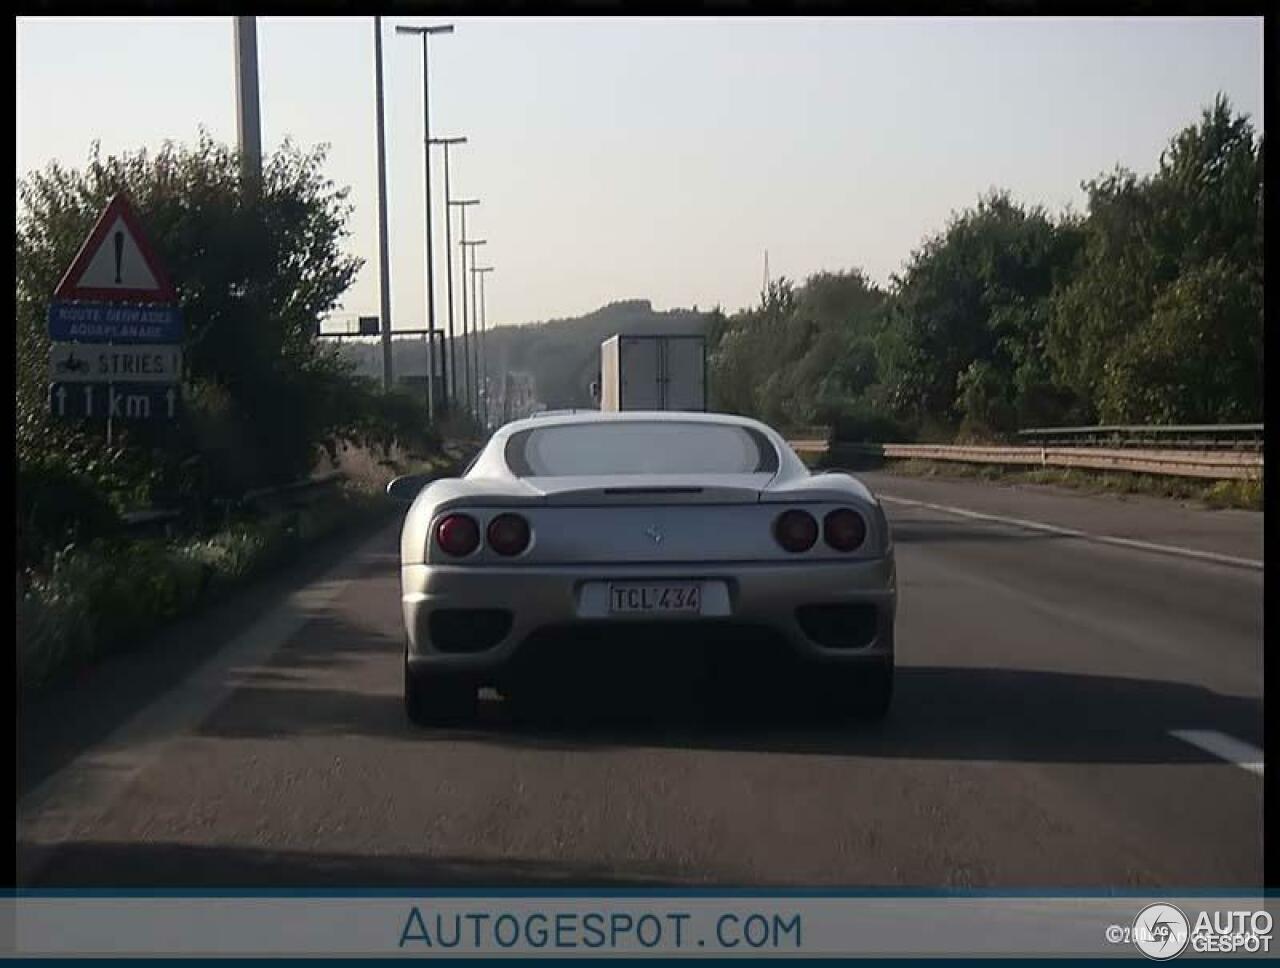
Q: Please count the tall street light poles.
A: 7